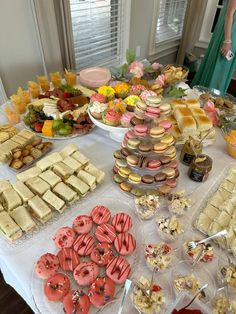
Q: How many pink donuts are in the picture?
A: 15